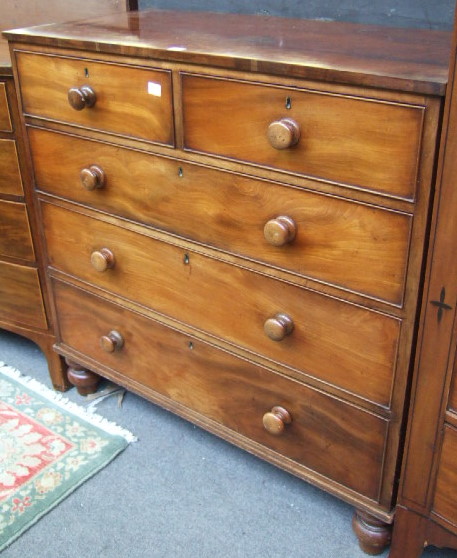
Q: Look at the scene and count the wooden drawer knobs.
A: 8